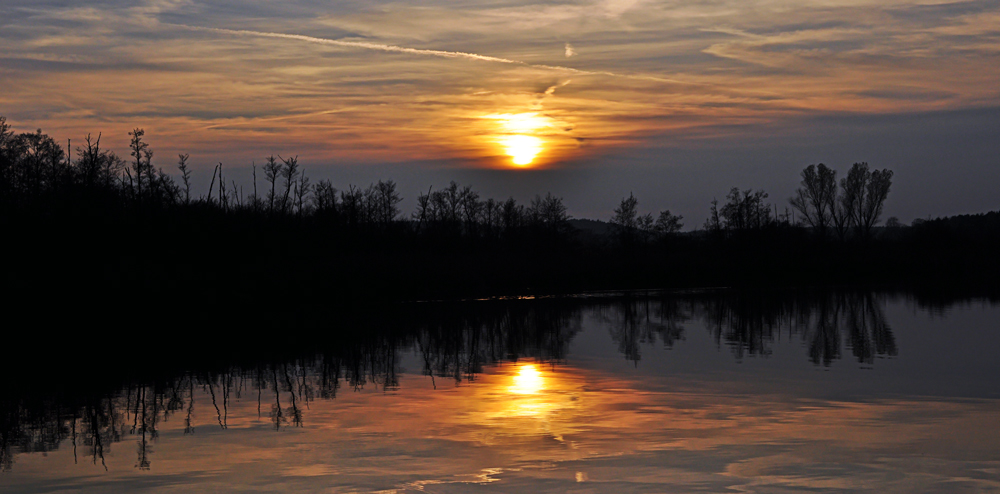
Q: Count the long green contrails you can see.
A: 0